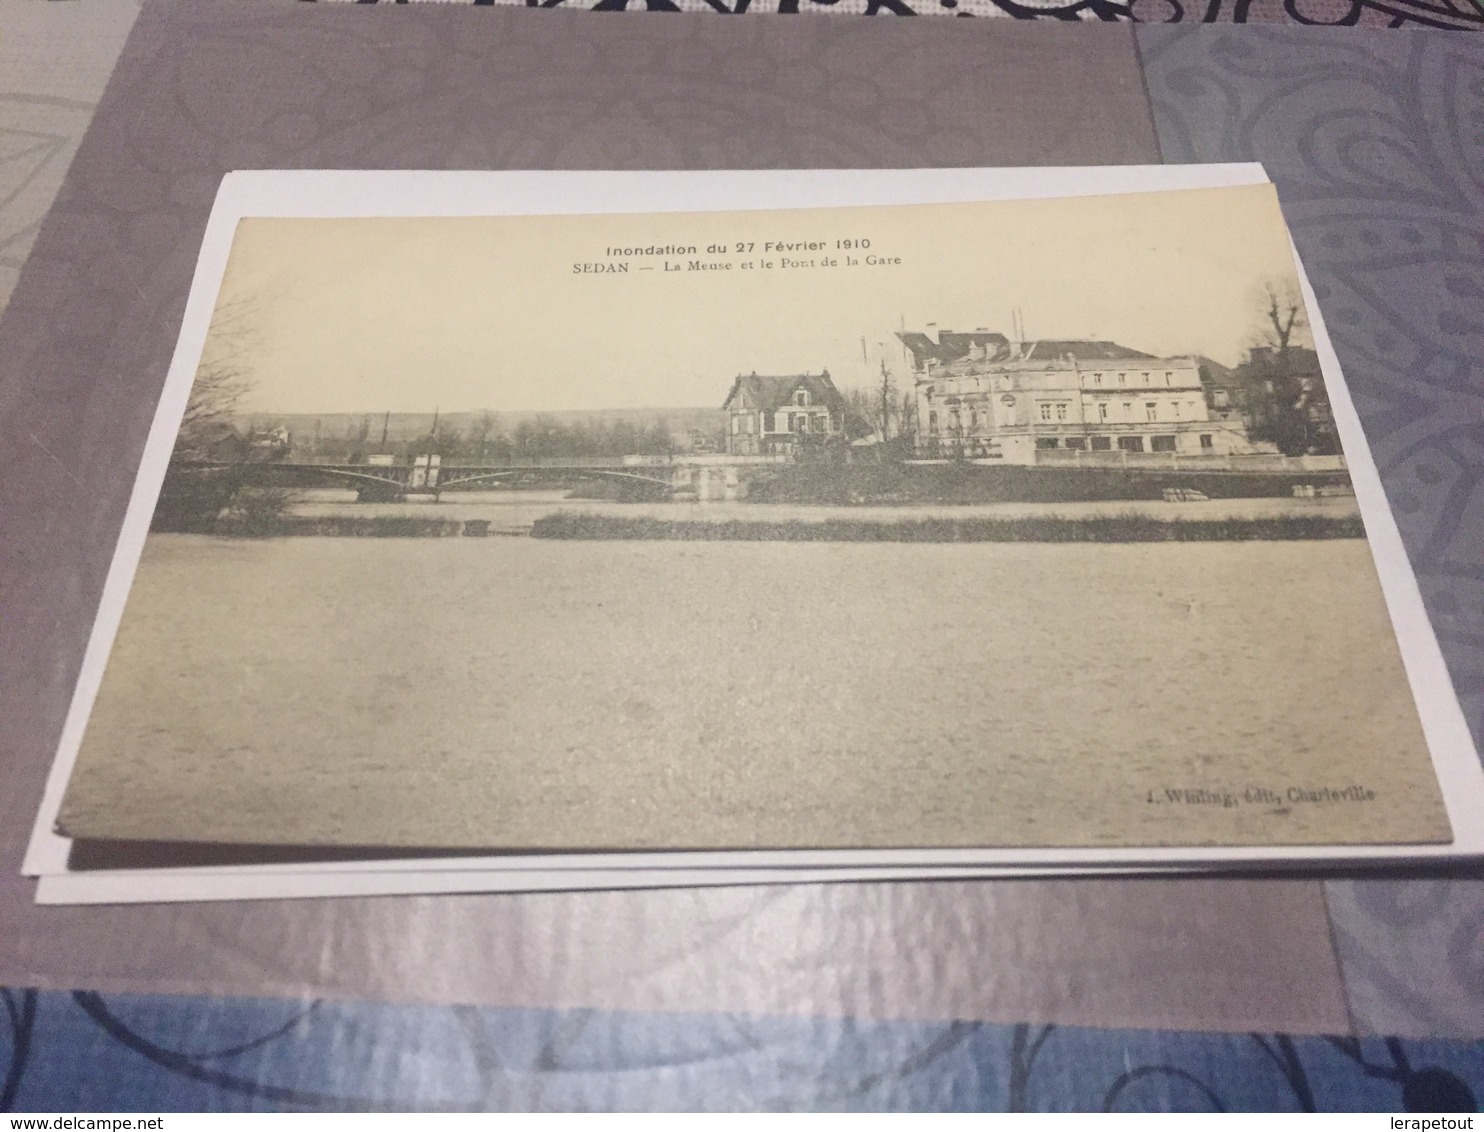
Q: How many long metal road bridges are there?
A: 1